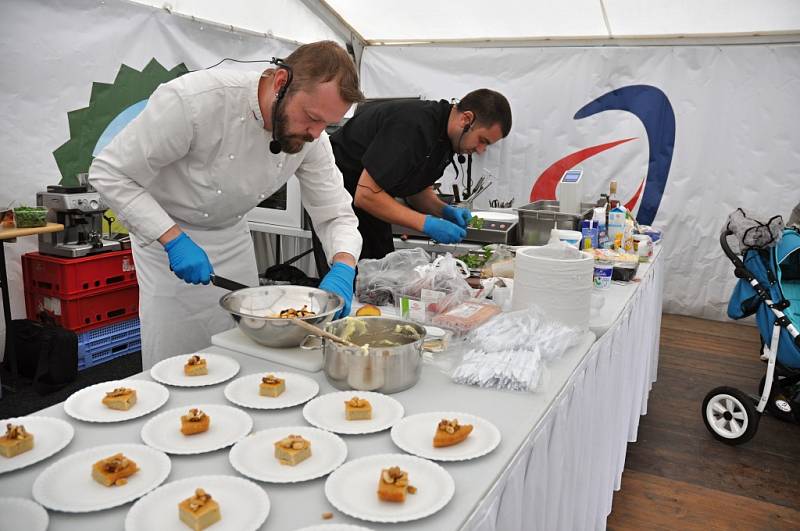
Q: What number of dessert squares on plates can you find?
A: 11